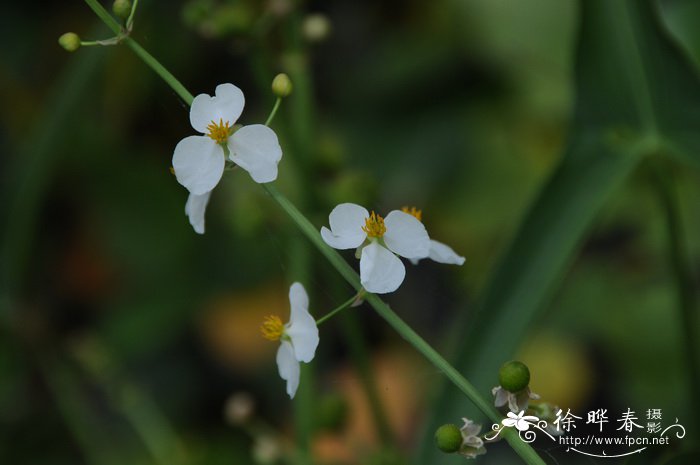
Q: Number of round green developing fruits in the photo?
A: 2